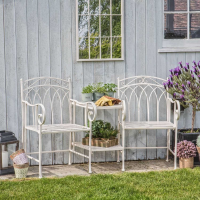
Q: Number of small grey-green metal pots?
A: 3